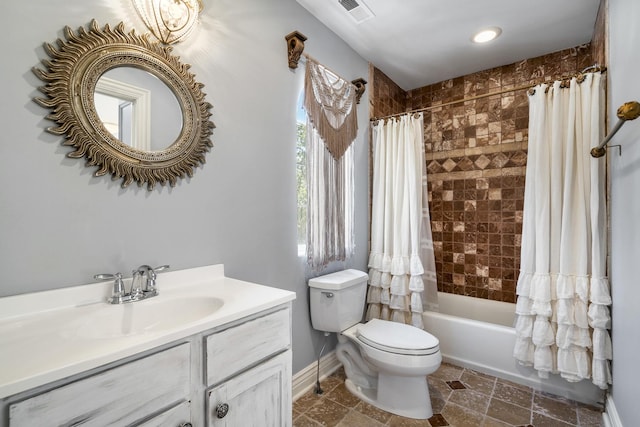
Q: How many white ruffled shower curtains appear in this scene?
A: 2